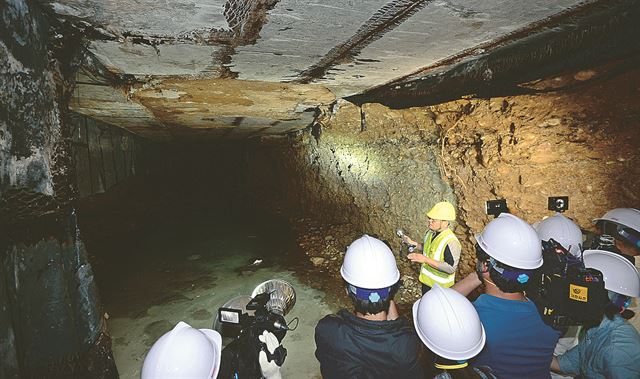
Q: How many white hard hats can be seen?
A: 7